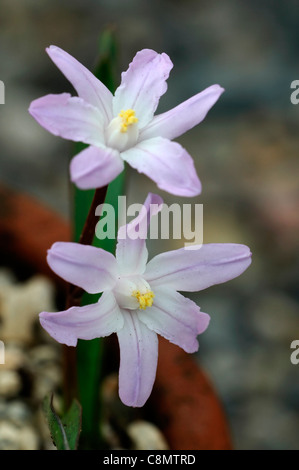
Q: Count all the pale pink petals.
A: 12